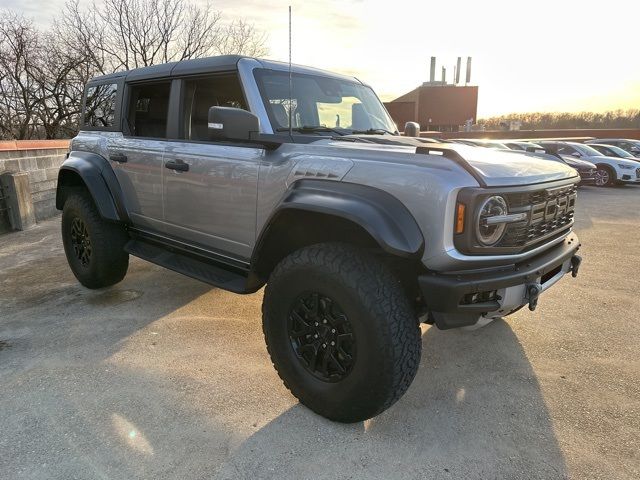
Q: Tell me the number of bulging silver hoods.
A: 1